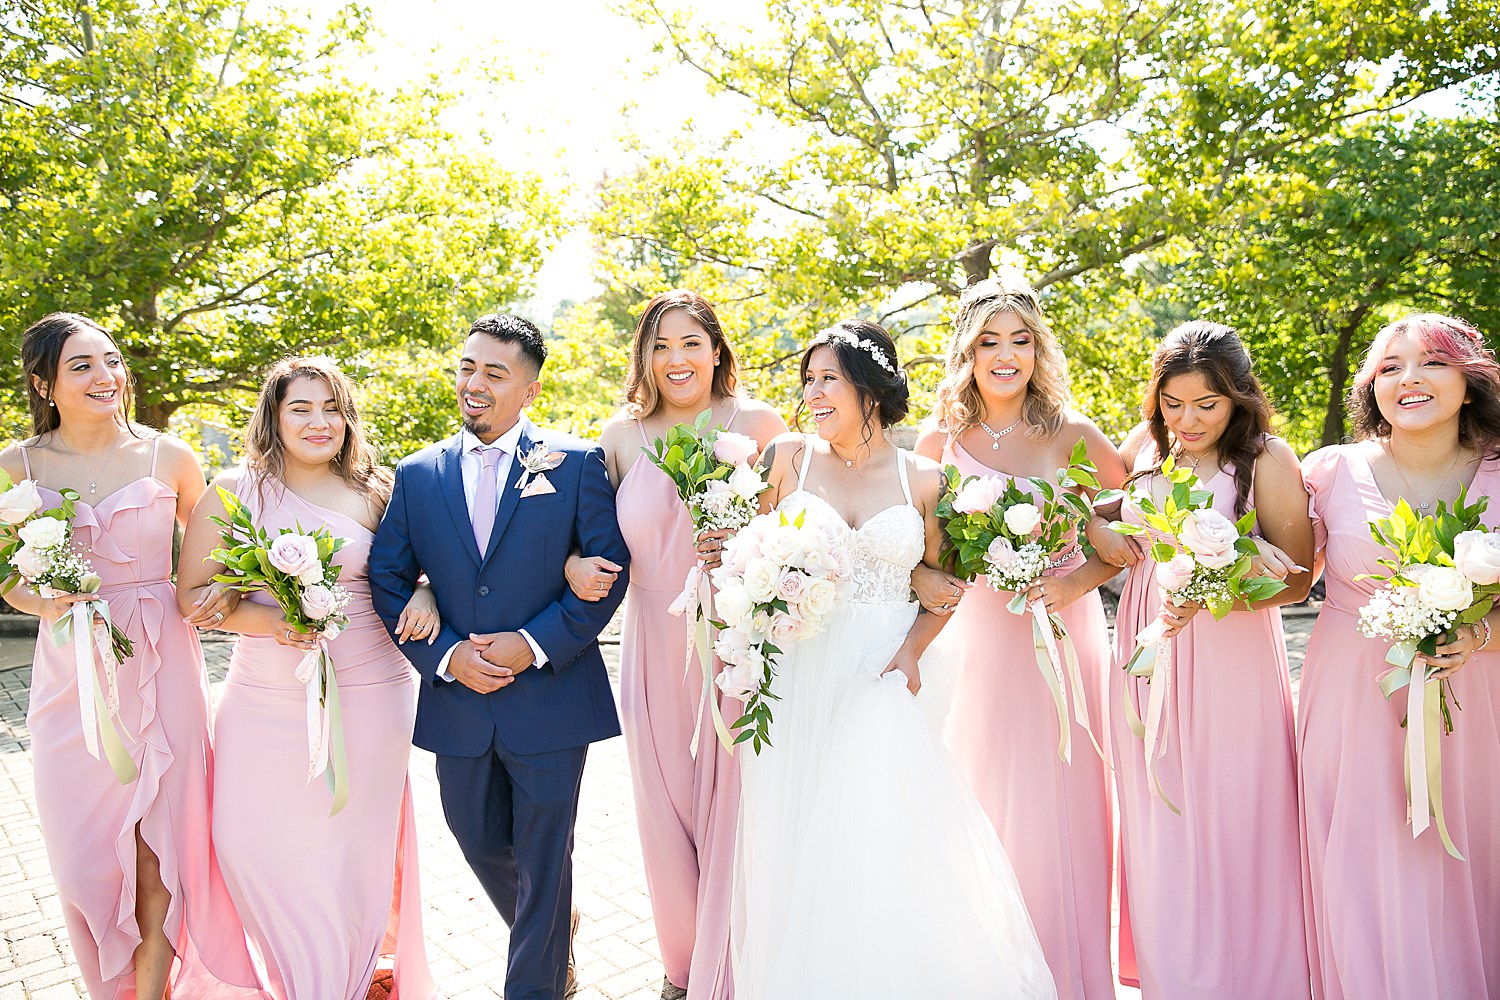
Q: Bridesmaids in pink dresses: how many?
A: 6